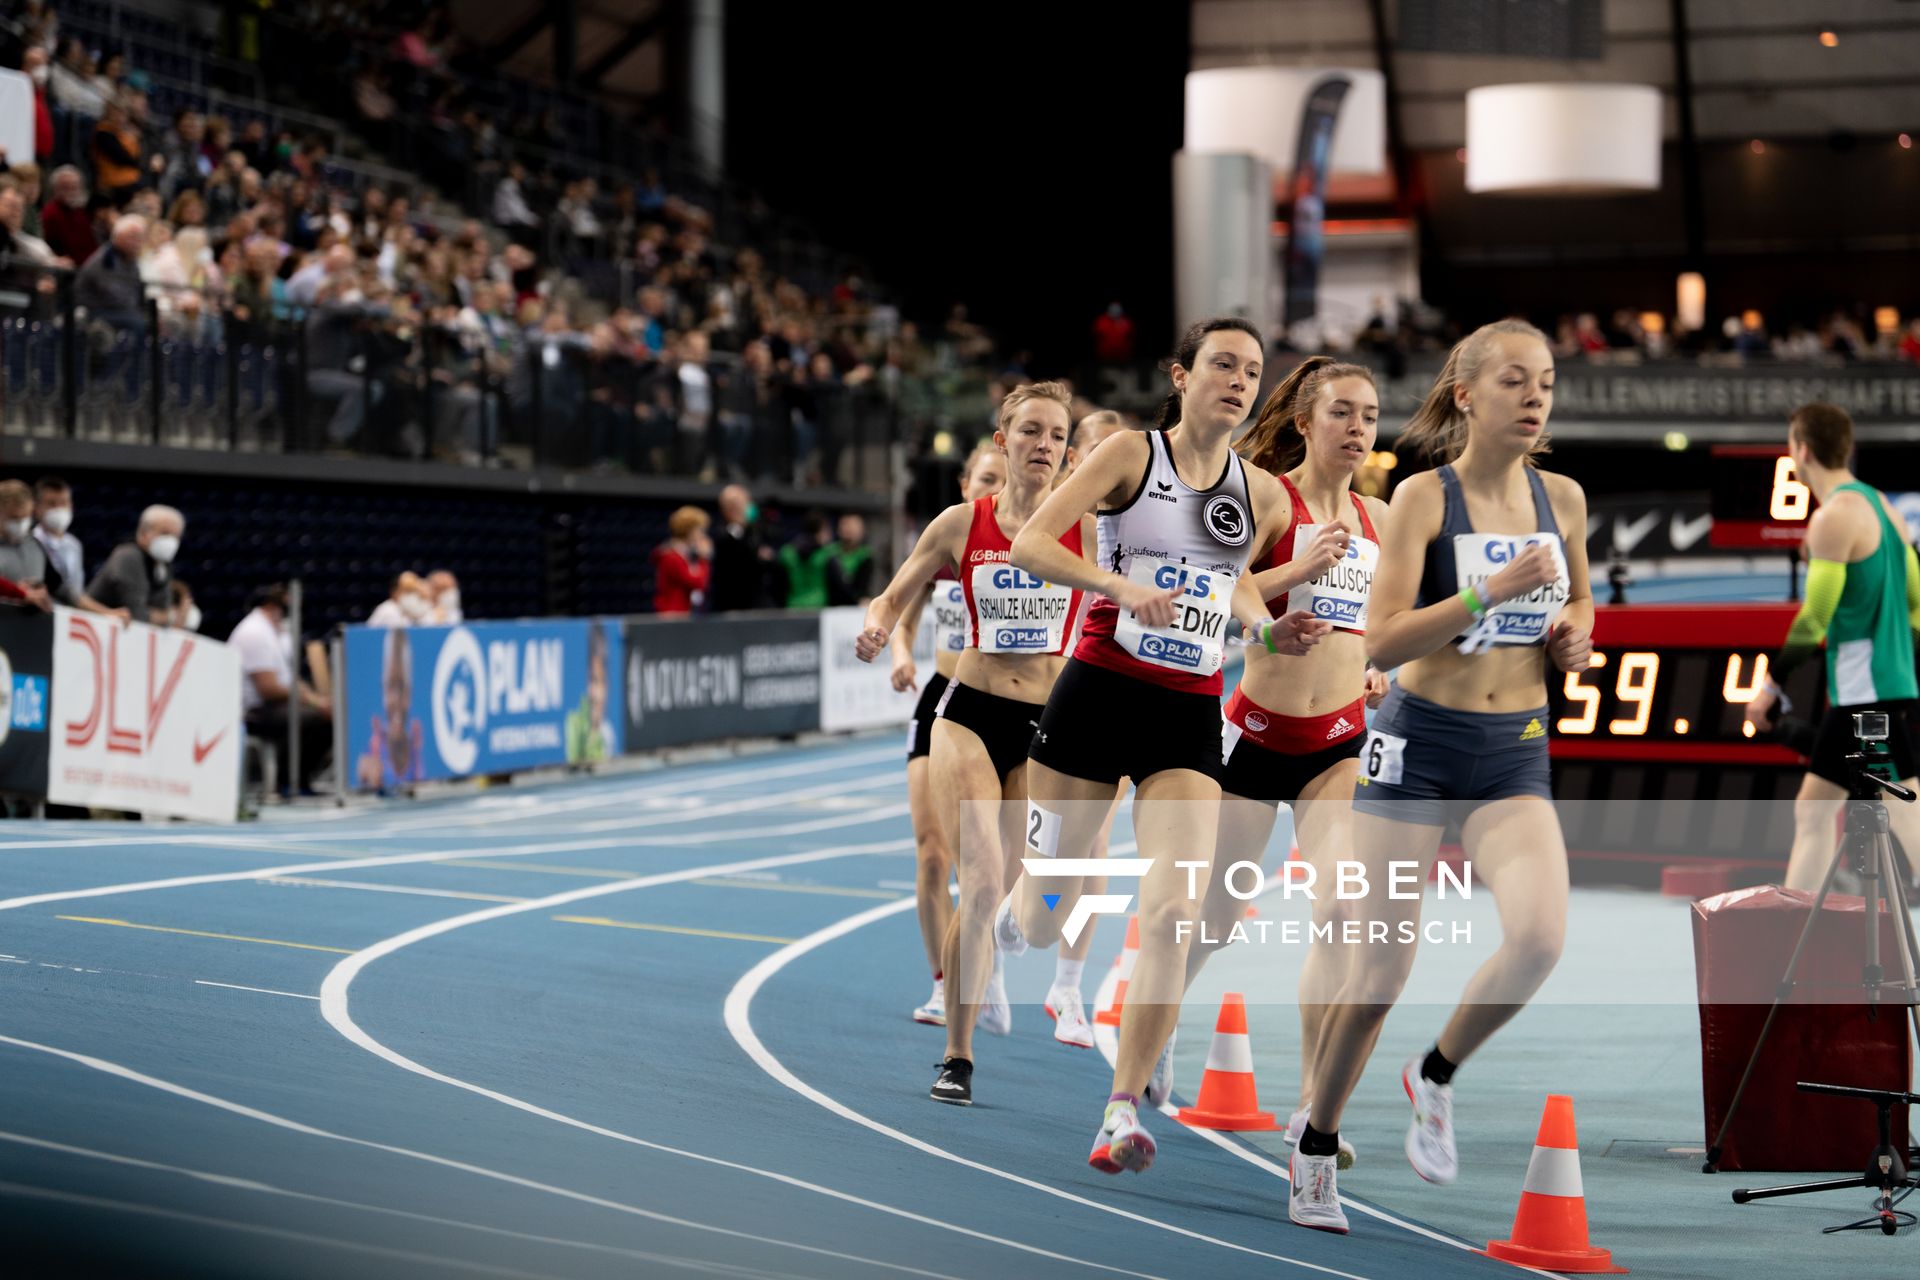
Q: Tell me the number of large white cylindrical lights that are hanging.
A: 2